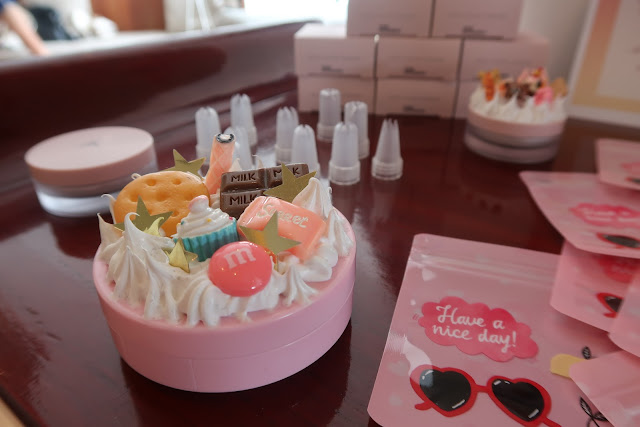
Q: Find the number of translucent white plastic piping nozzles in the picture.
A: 9